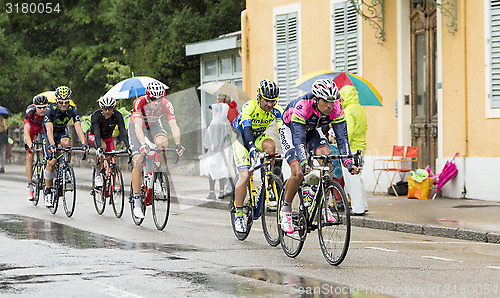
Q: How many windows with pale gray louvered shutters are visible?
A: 3